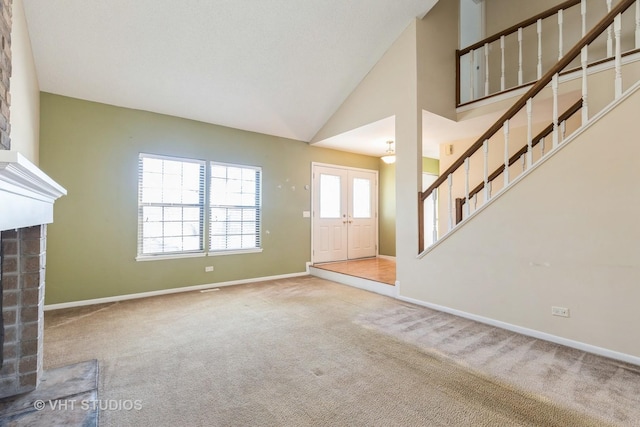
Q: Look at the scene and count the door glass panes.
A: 2